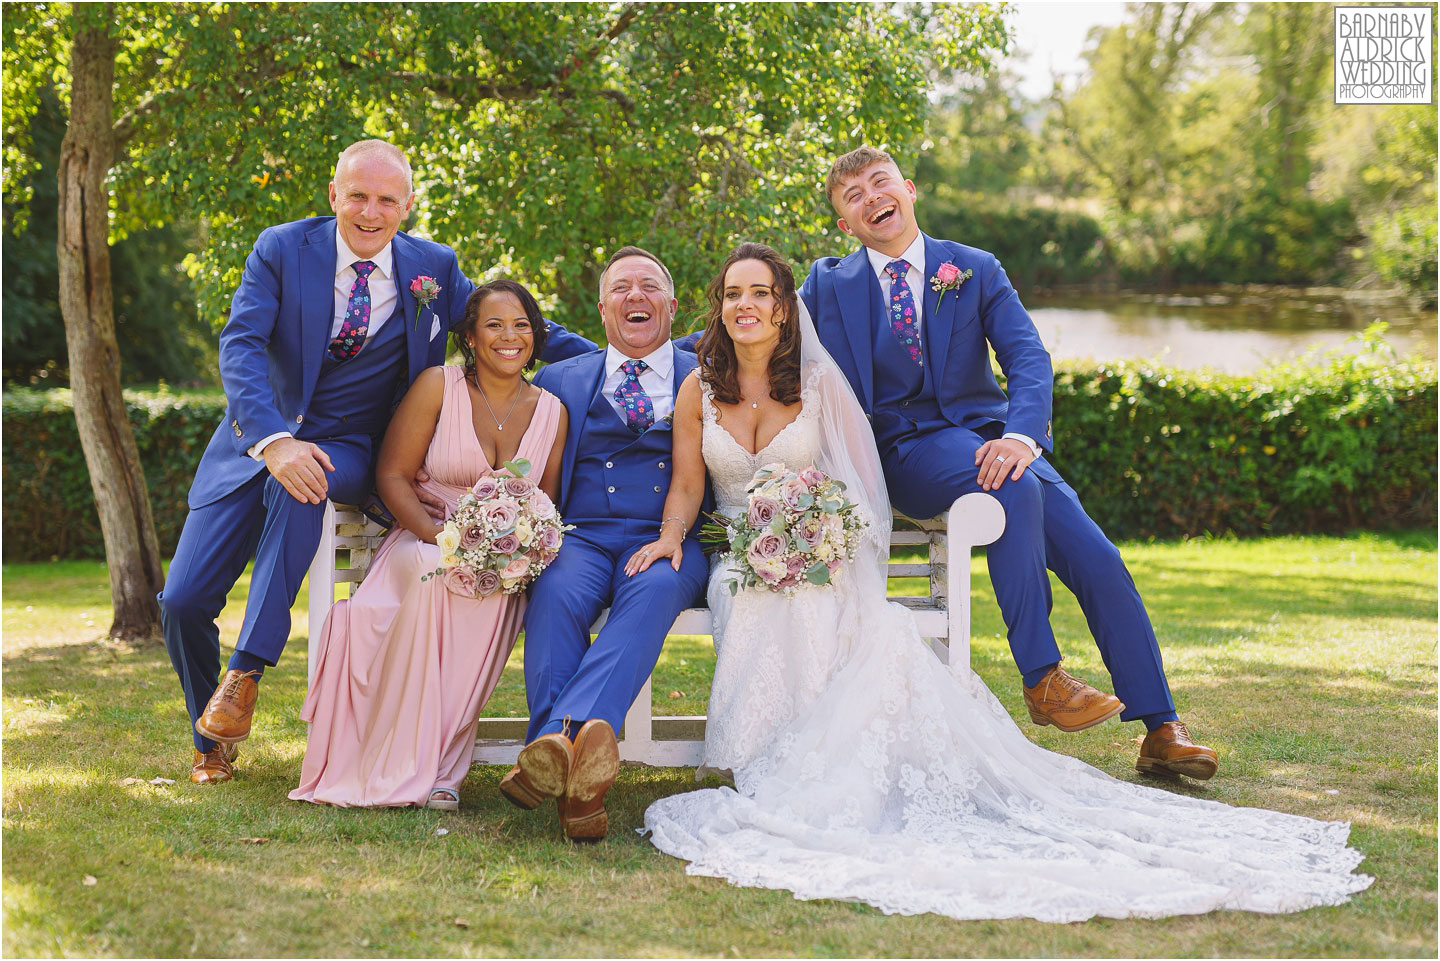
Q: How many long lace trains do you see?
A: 1